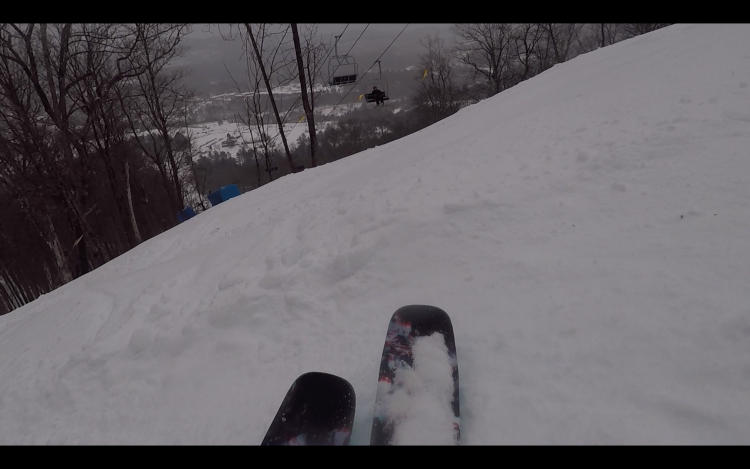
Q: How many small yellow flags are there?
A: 3